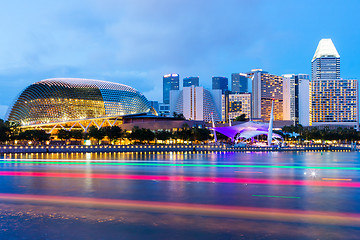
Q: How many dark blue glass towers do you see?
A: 4